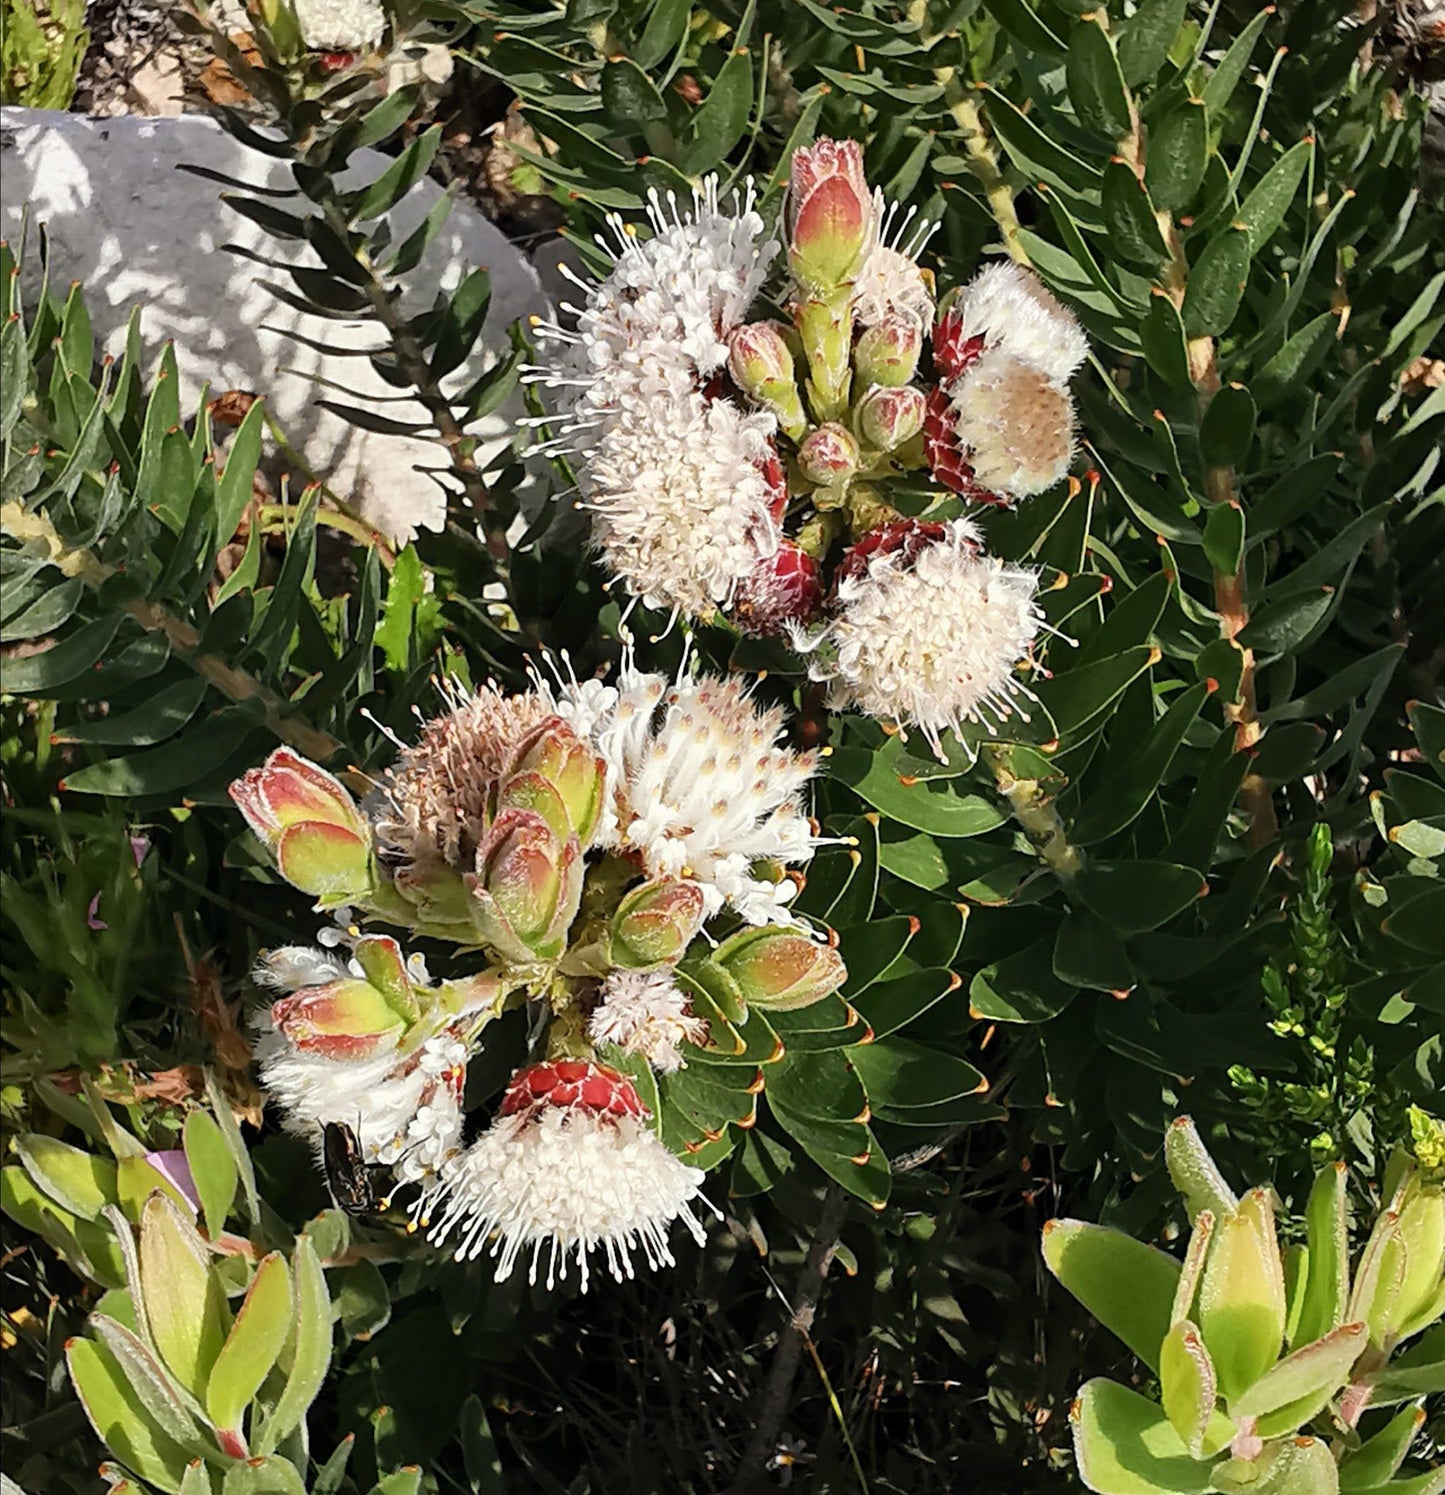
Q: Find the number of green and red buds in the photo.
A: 11